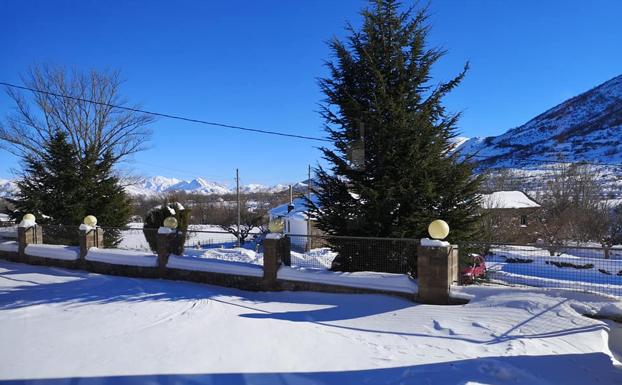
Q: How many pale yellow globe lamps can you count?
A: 5